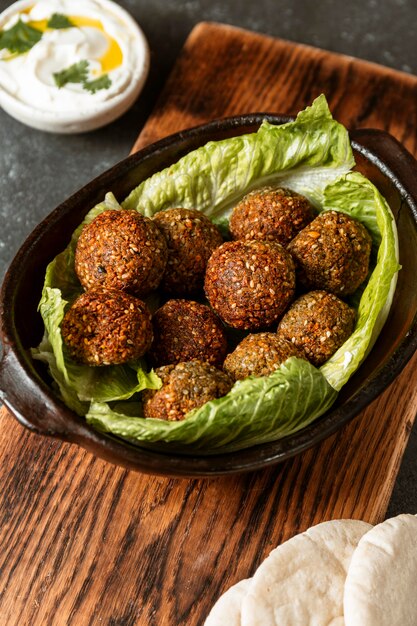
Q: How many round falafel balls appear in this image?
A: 10